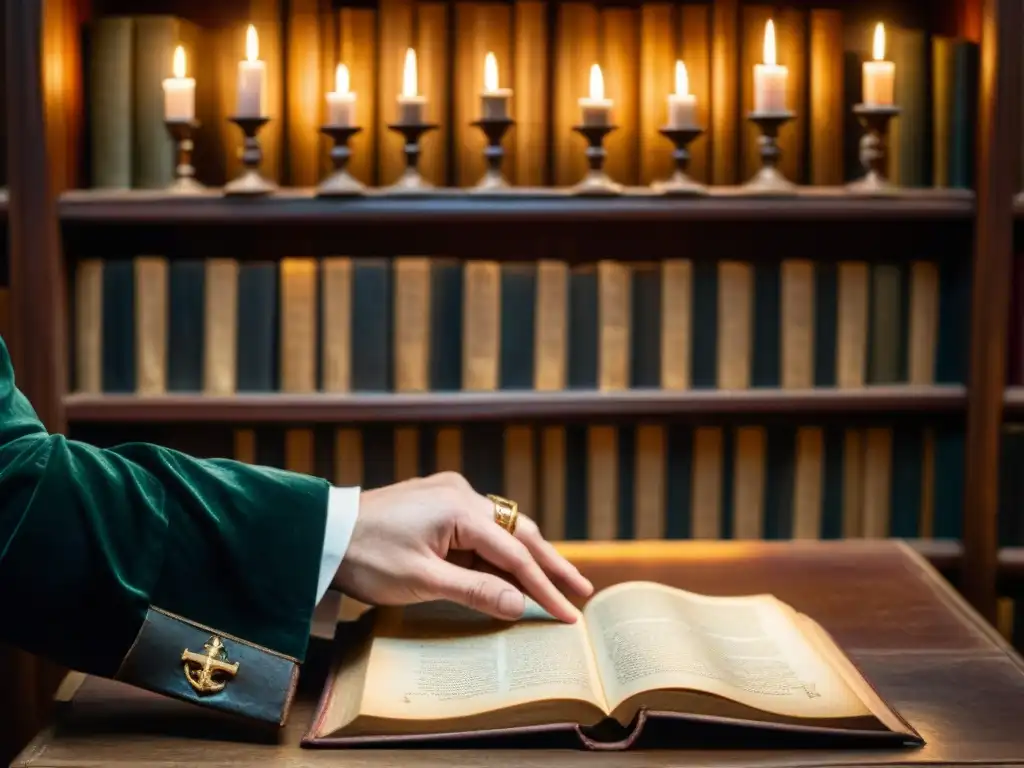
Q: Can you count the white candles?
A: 9